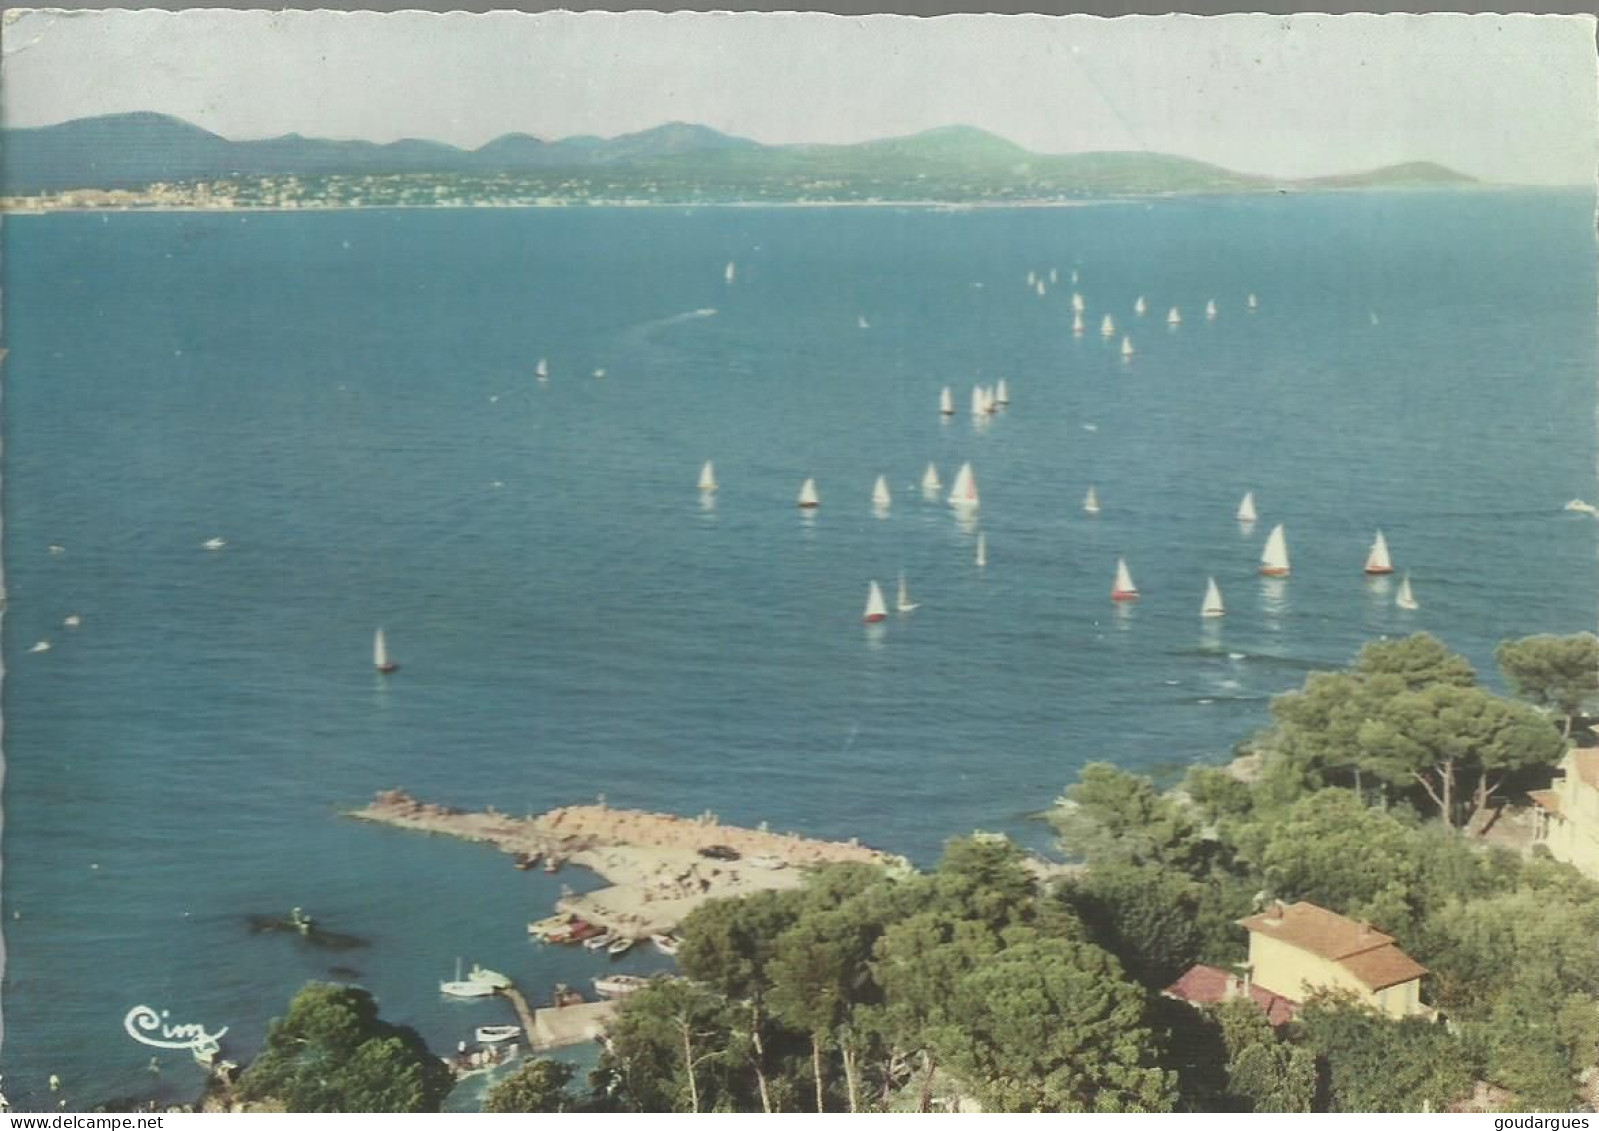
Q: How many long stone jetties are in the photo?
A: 1